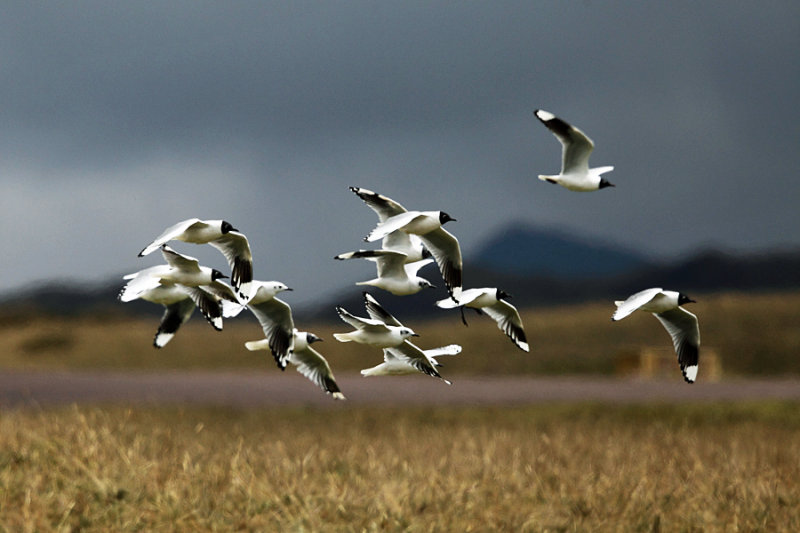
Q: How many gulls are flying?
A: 13